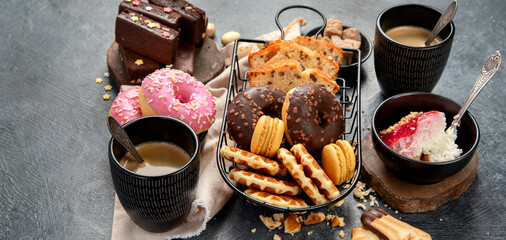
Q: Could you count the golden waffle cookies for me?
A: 5